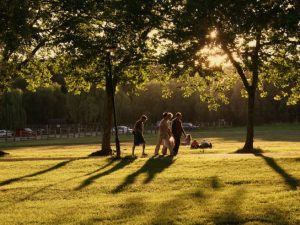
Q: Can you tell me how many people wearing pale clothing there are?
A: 2